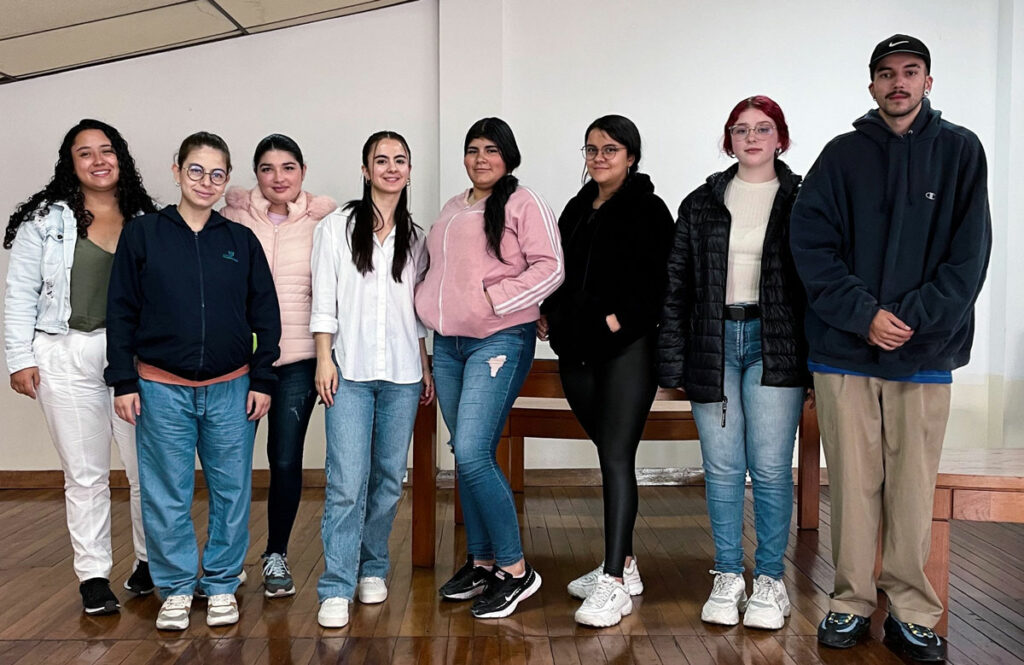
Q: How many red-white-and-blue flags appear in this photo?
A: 0